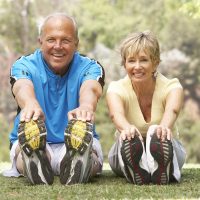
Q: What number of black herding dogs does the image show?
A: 0